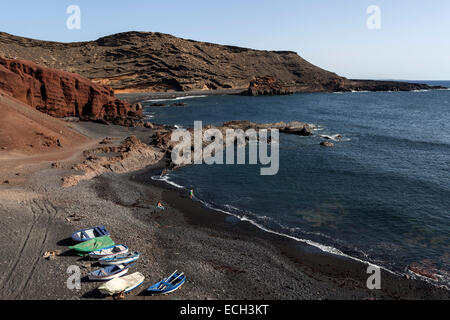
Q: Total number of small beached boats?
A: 7